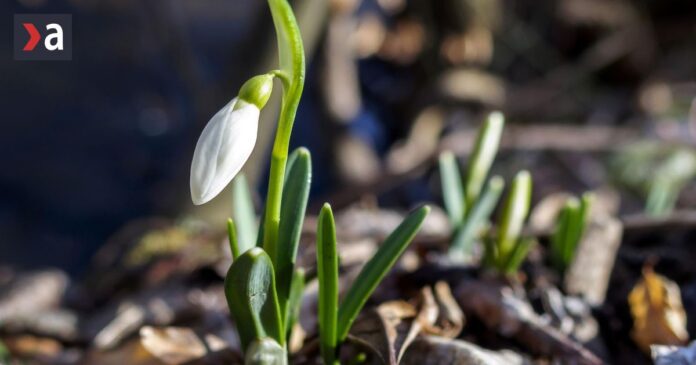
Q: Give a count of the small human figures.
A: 0